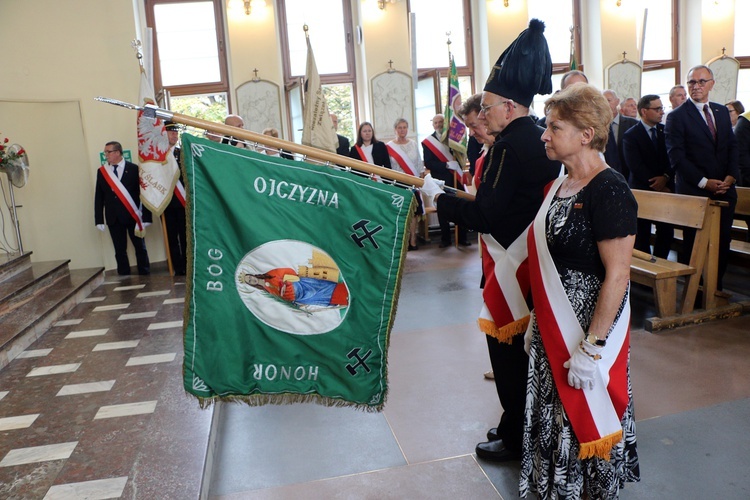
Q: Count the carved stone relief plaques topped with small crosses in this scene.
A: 4